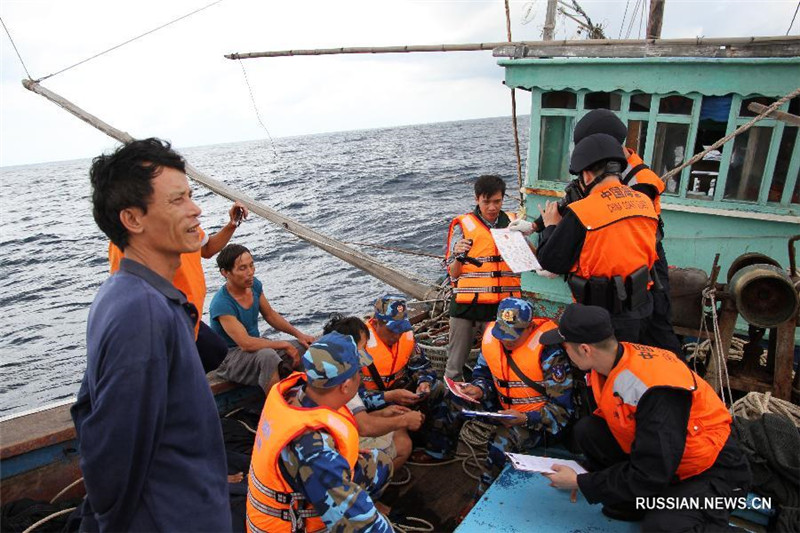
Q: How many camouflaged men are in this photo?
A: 3